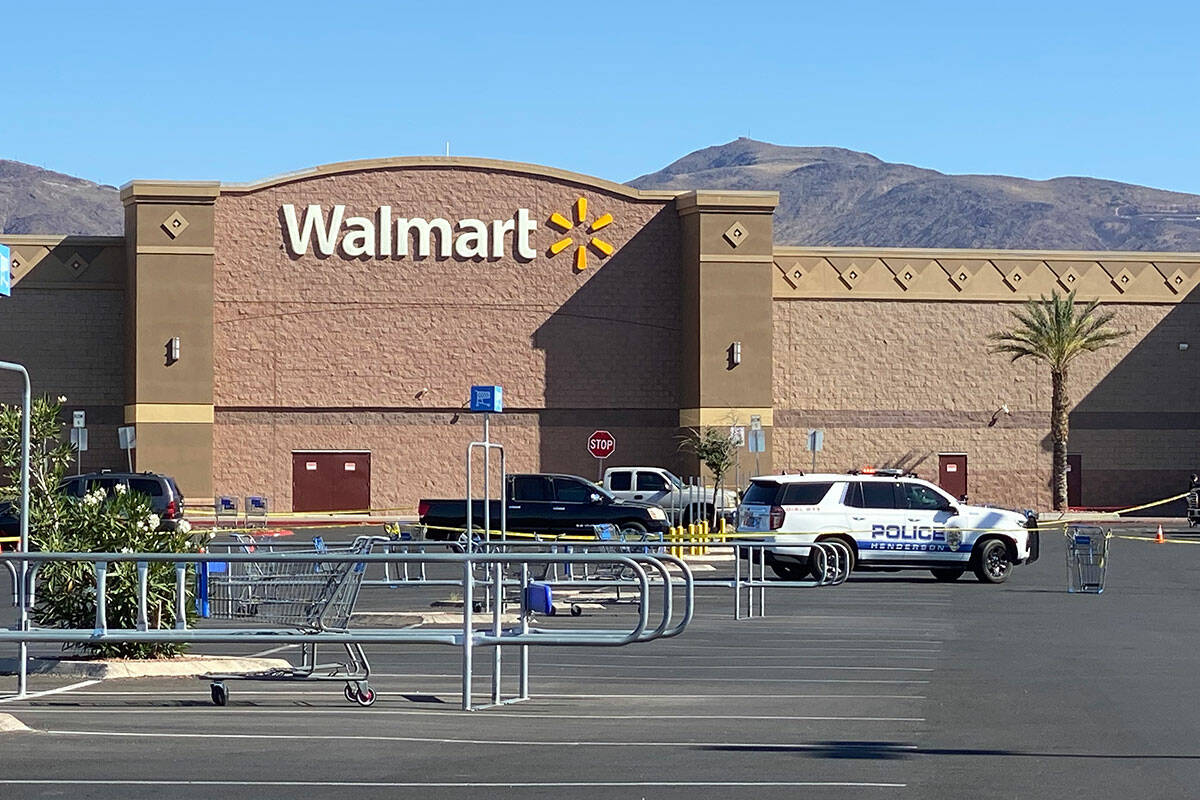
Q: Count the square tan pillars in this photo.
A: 2